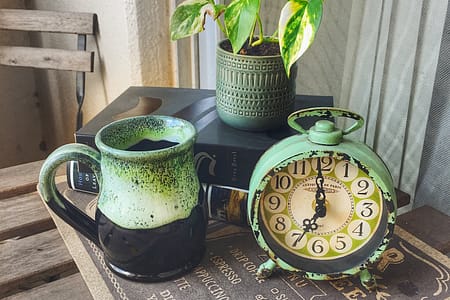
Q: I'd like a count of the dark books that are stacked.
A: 2